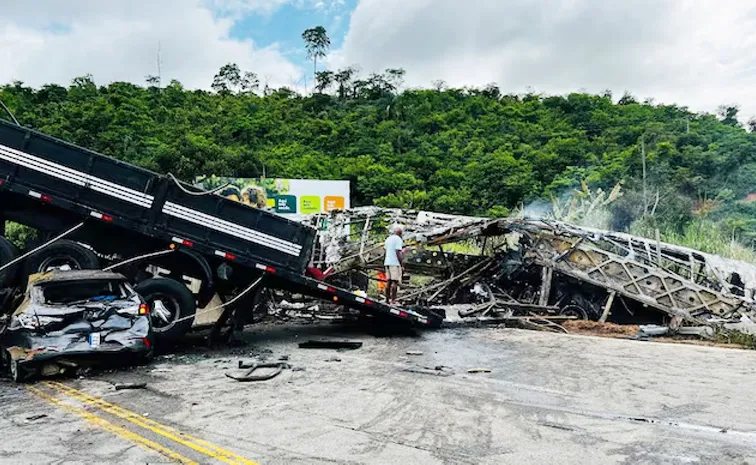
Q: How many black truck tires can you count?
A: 3